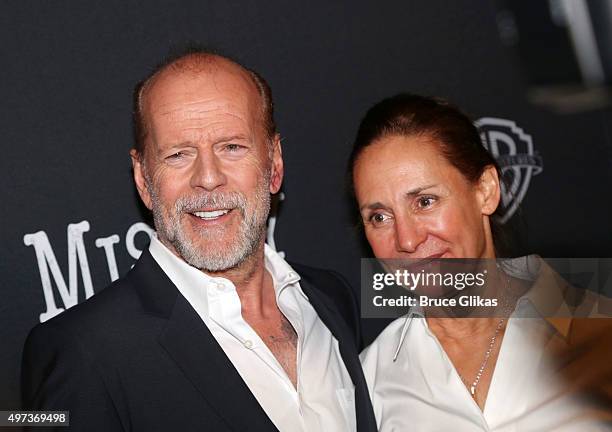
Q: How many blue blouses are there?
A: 0